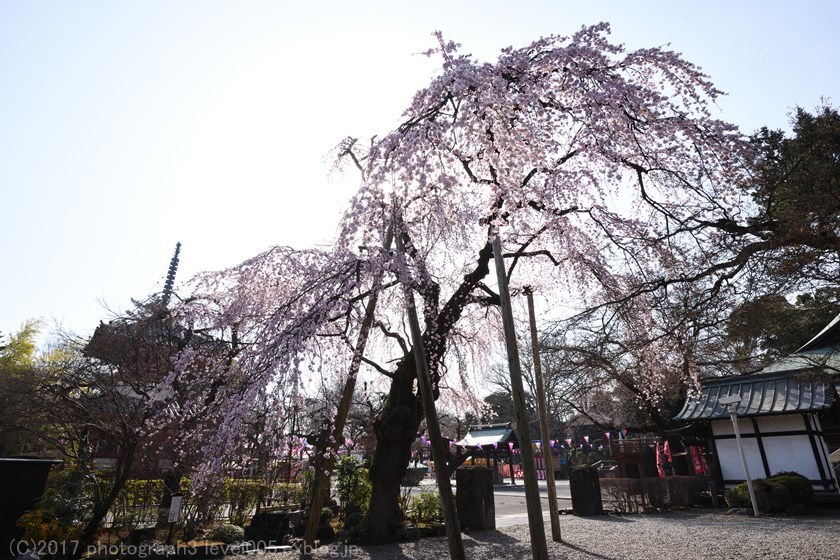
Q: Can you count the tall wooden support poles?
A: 4